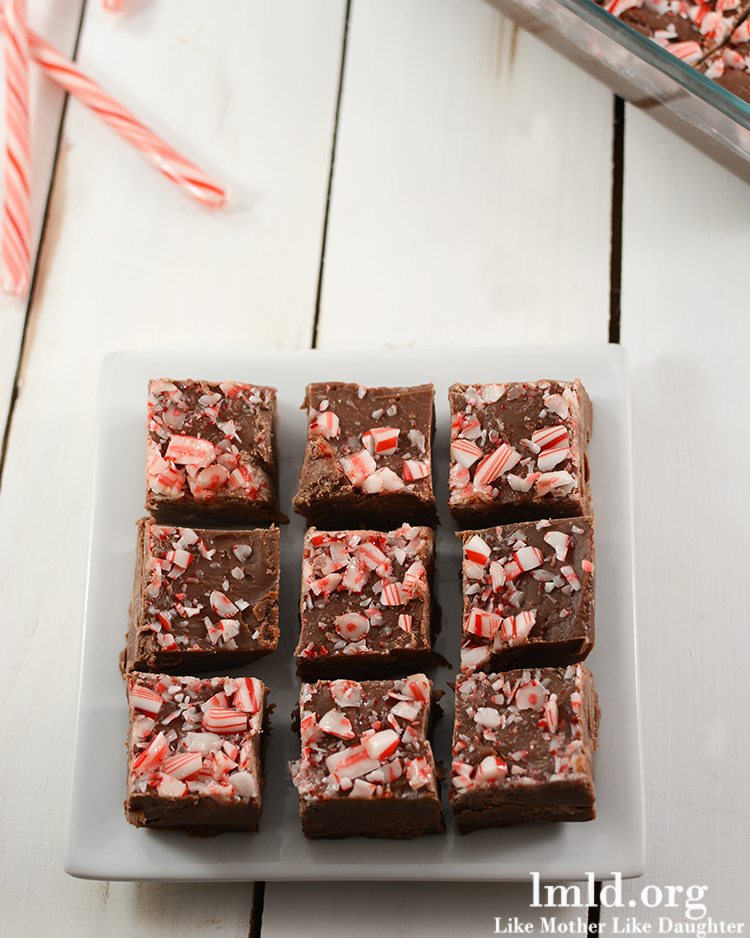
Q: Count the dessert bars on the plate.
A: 9